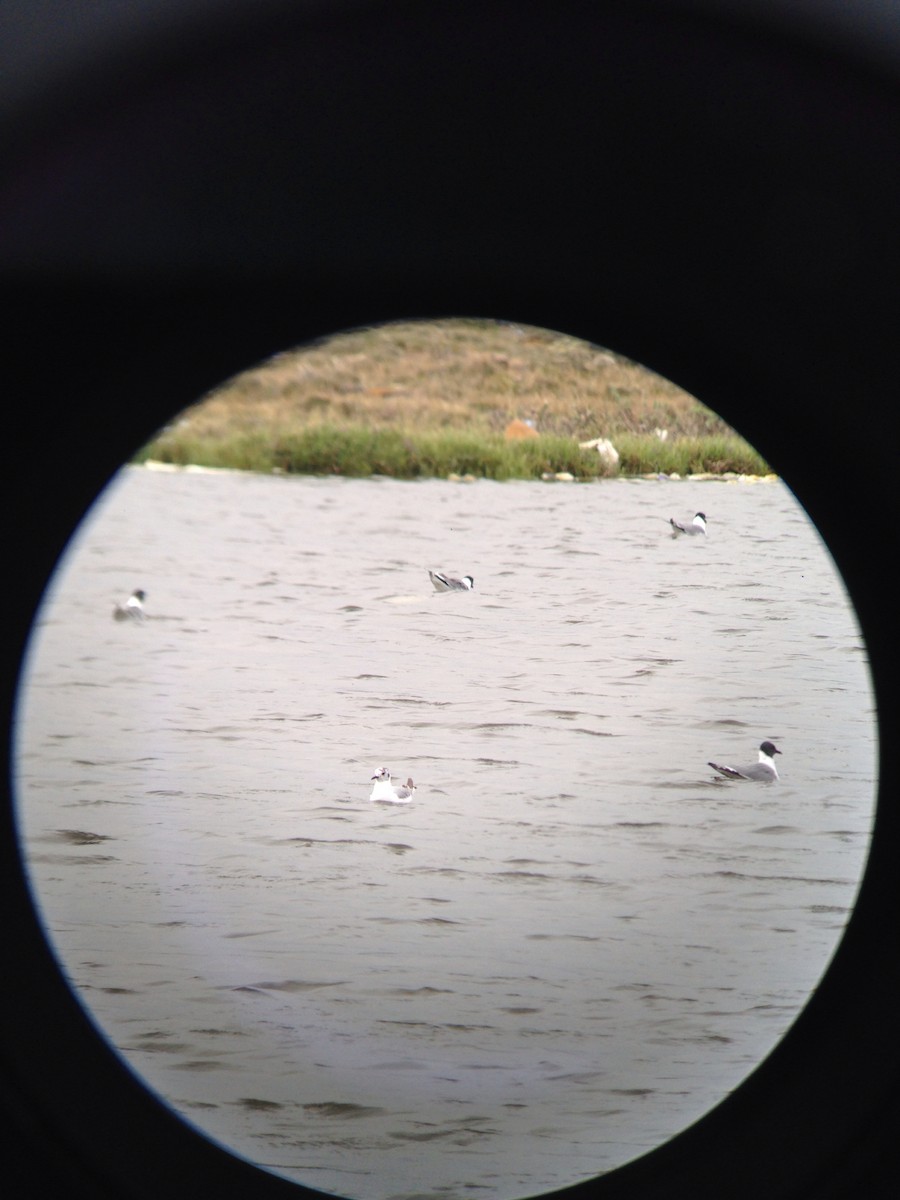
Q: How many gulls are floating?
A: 5